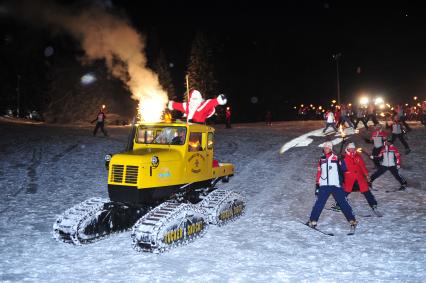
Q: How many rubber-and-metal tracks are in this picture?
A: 3